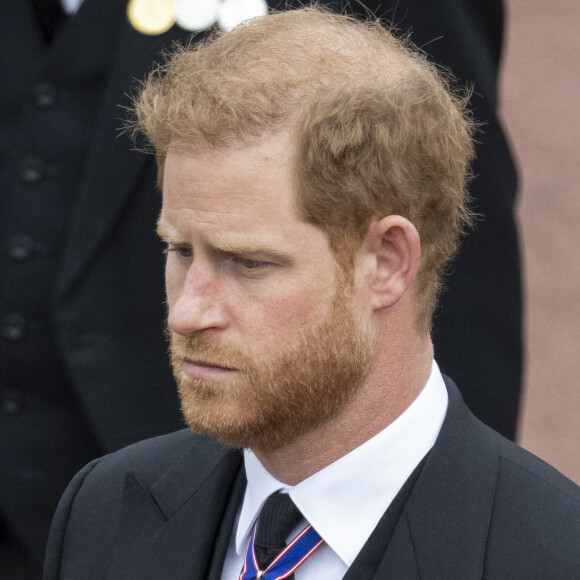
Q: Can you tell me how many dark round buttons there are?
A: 5